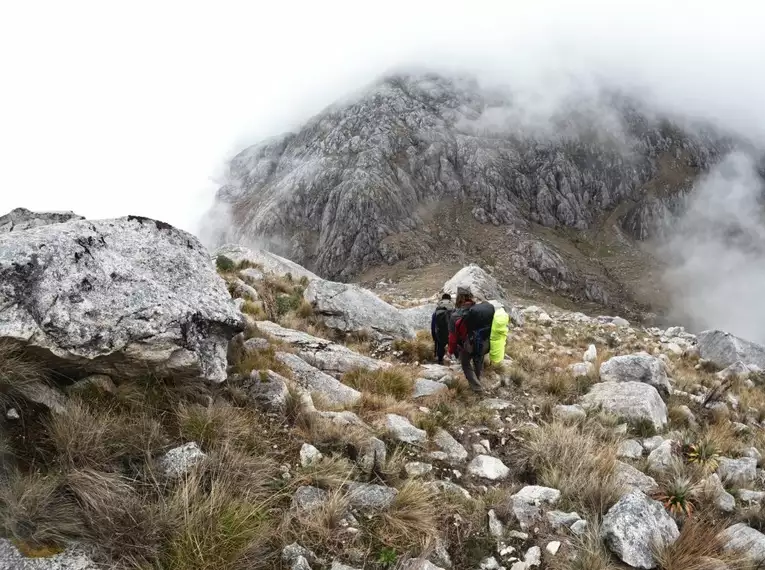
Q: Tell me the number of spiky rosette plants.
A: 2